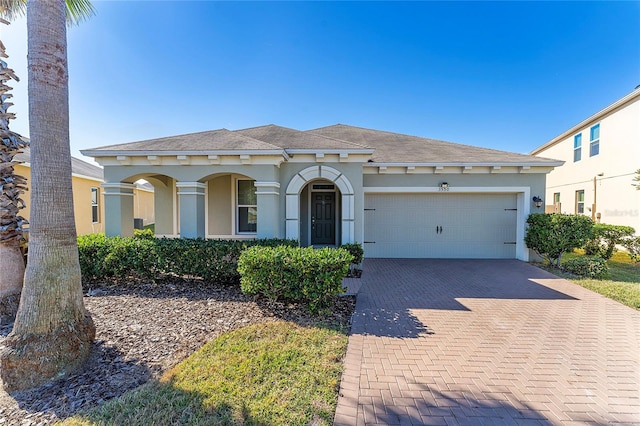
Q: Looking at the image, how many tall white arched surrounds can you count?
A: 1